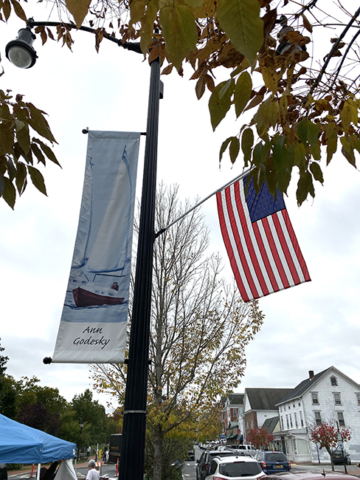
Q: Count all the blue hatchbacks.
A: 1